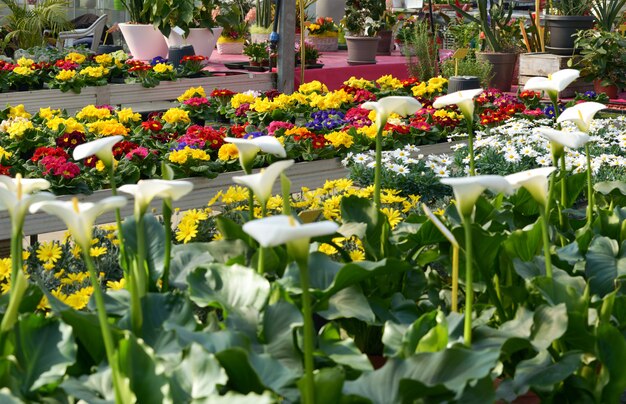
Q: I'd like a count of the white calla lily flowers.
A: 14